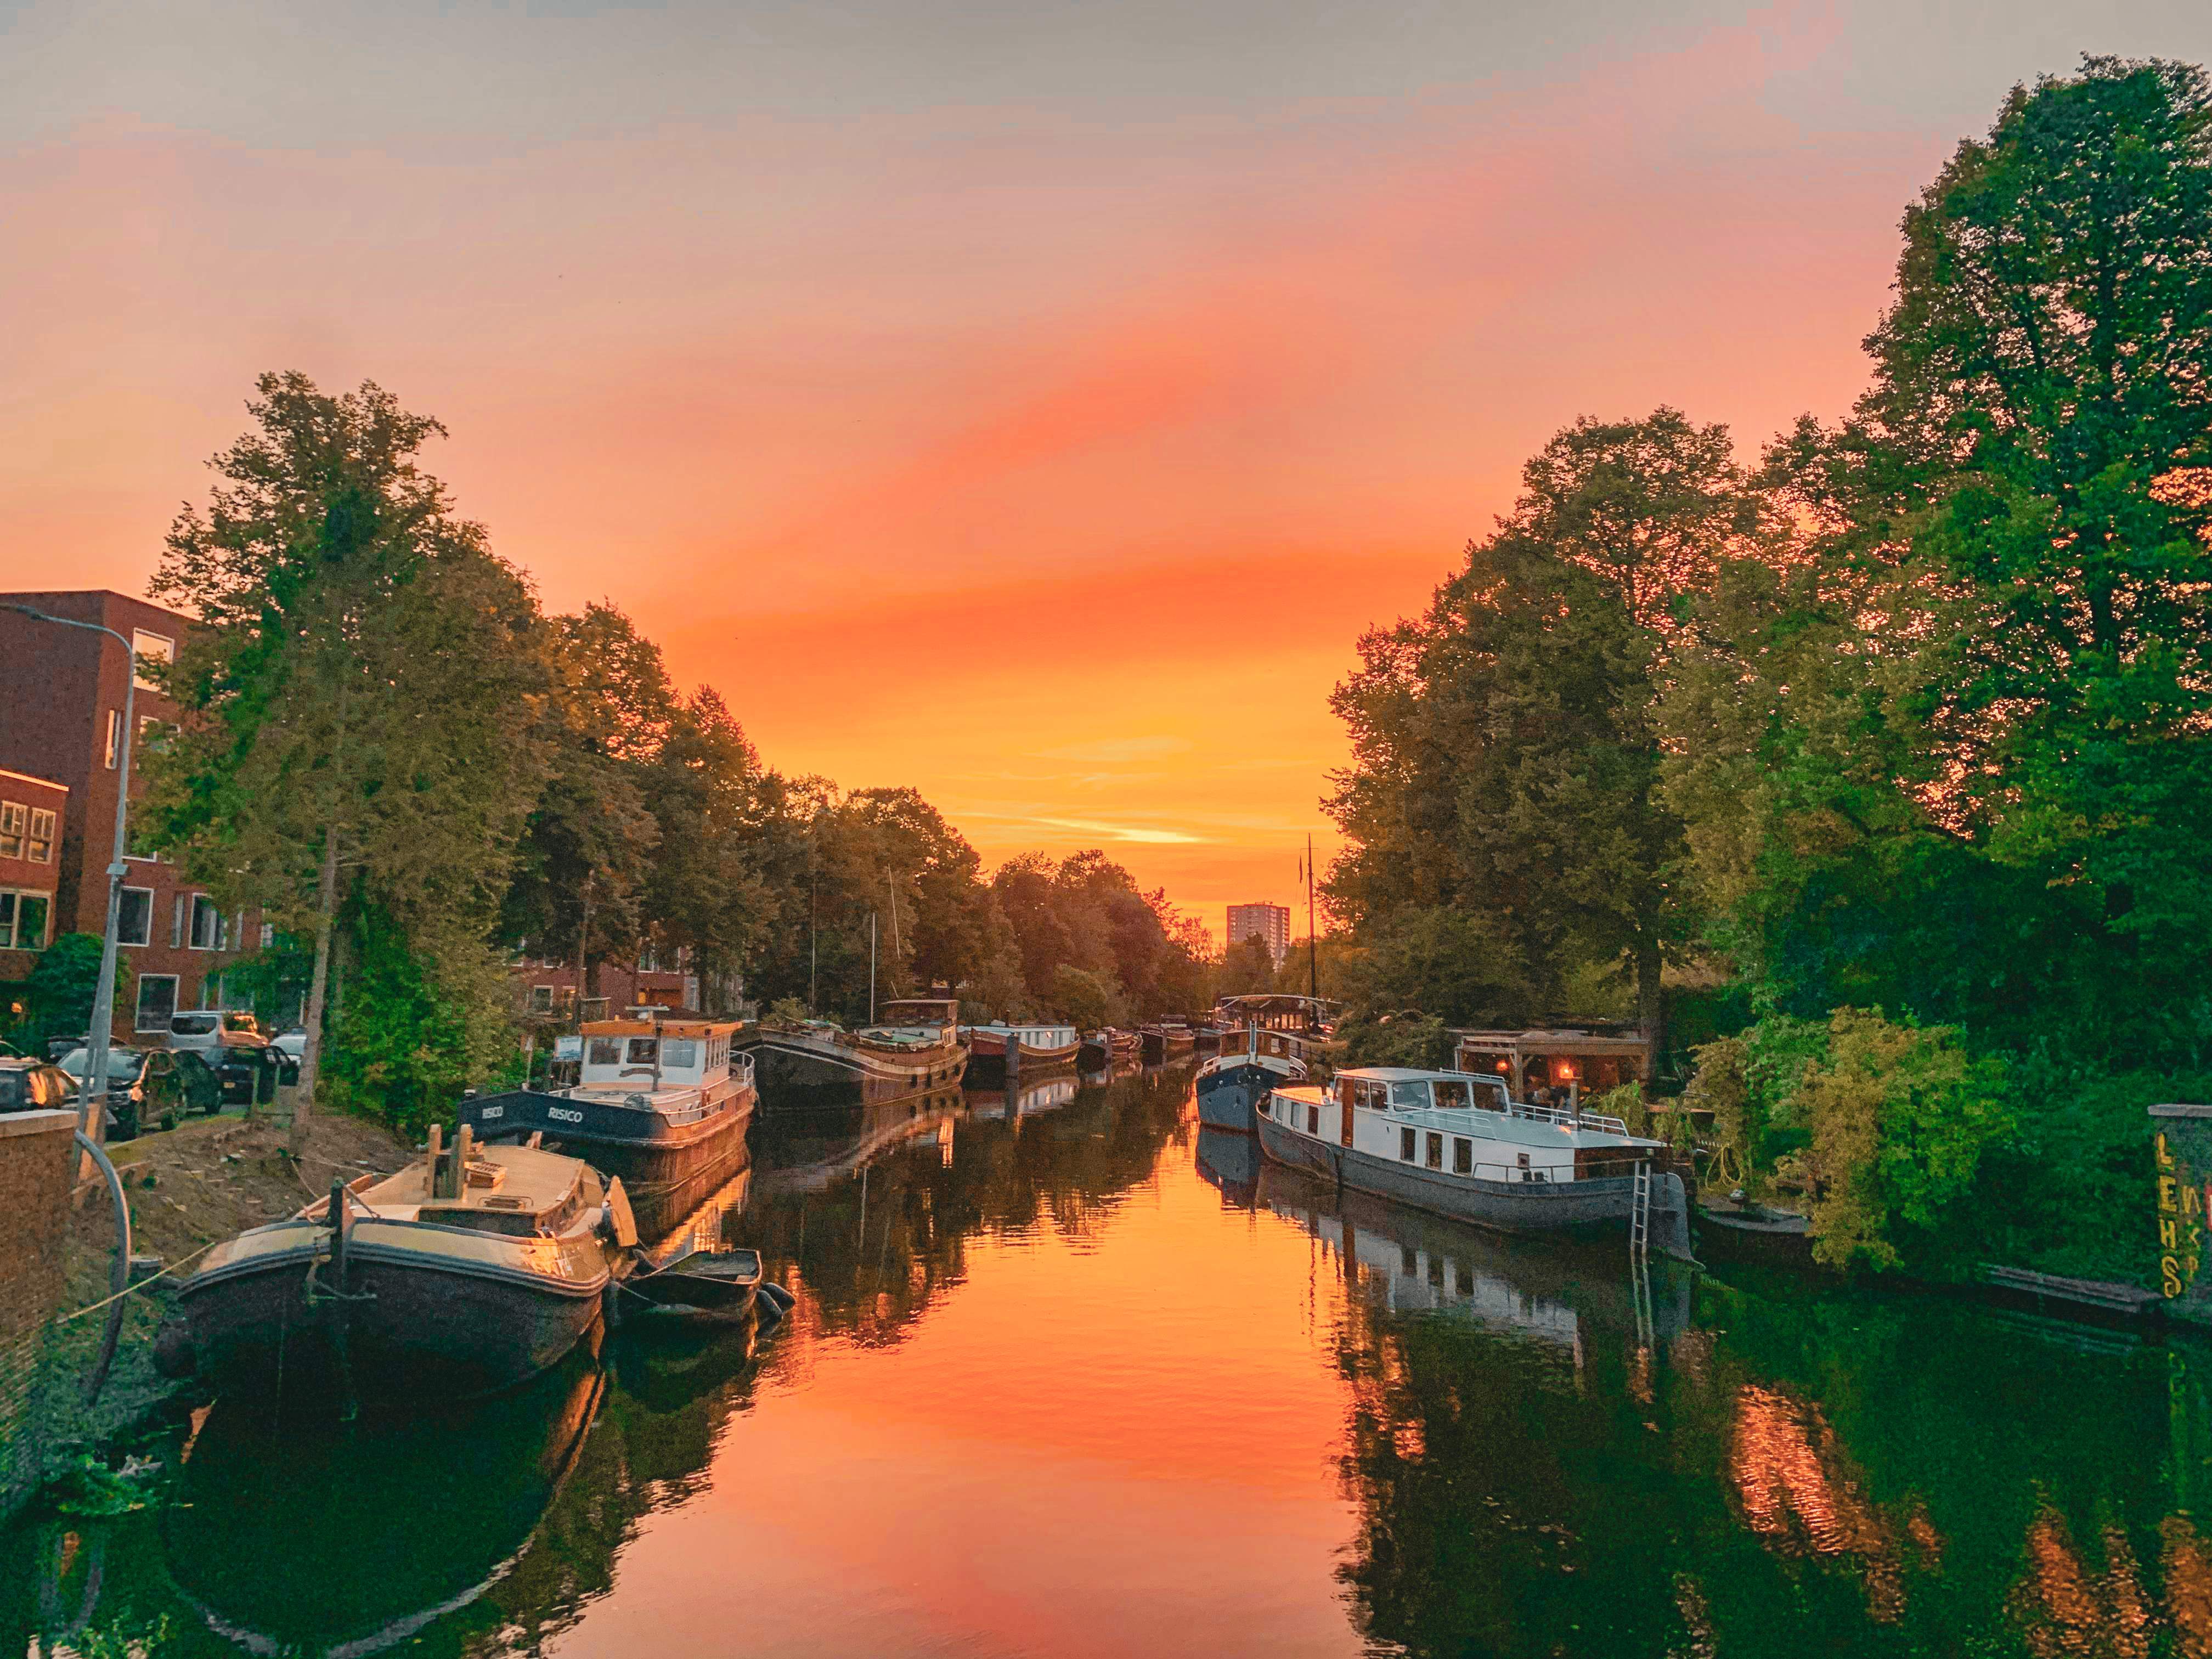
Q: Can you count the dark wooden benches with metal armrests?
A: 0